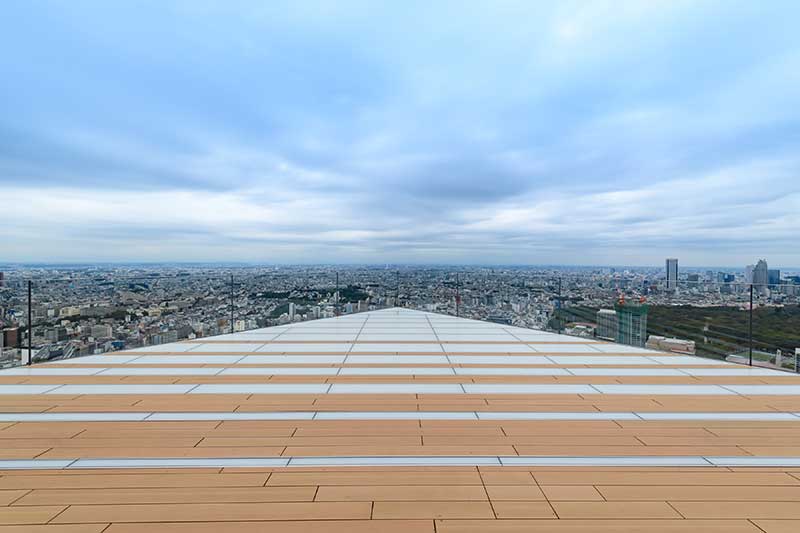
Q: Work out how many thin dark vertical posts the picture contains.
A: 7